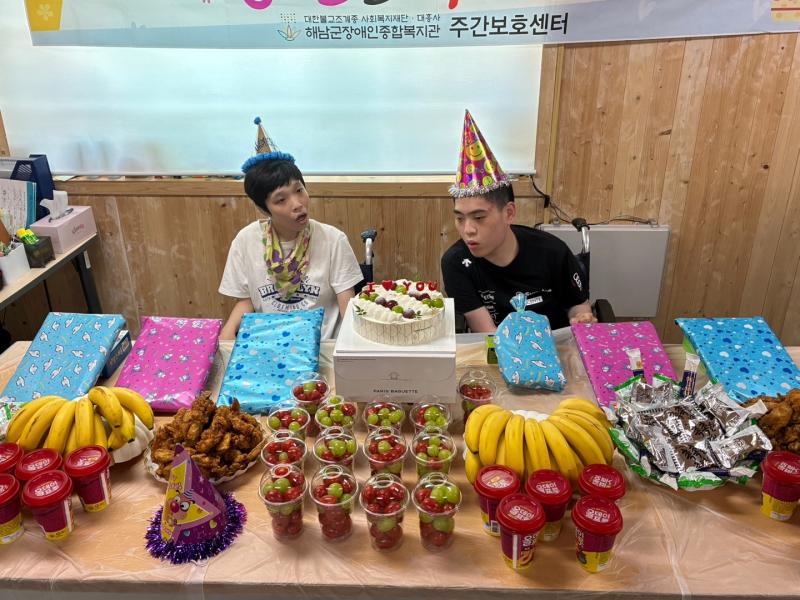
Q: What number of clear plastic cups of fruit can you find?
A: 14